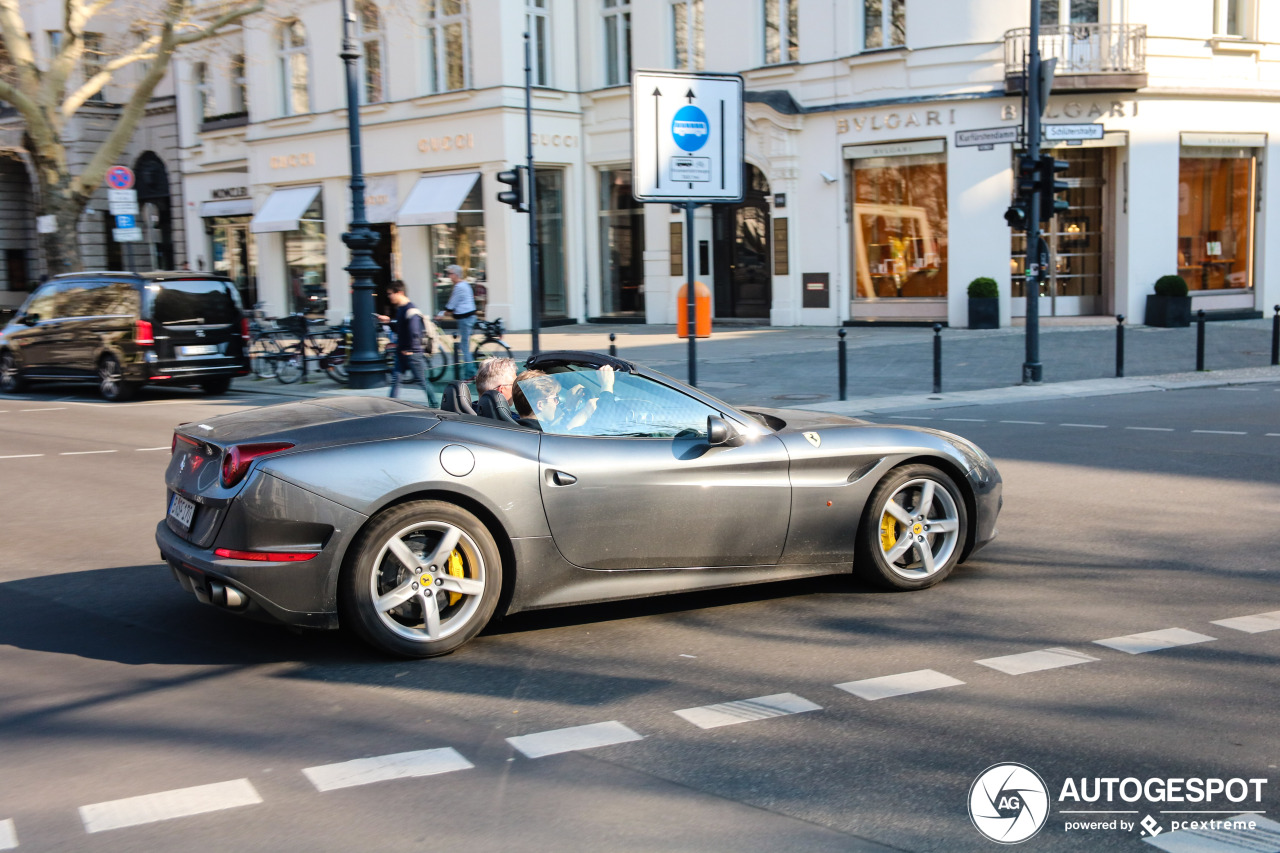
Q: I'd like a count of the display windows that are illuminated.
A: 2